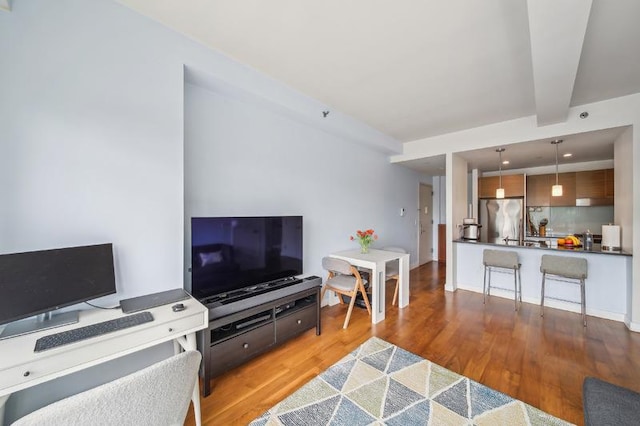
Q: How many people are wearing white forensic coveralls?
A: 0